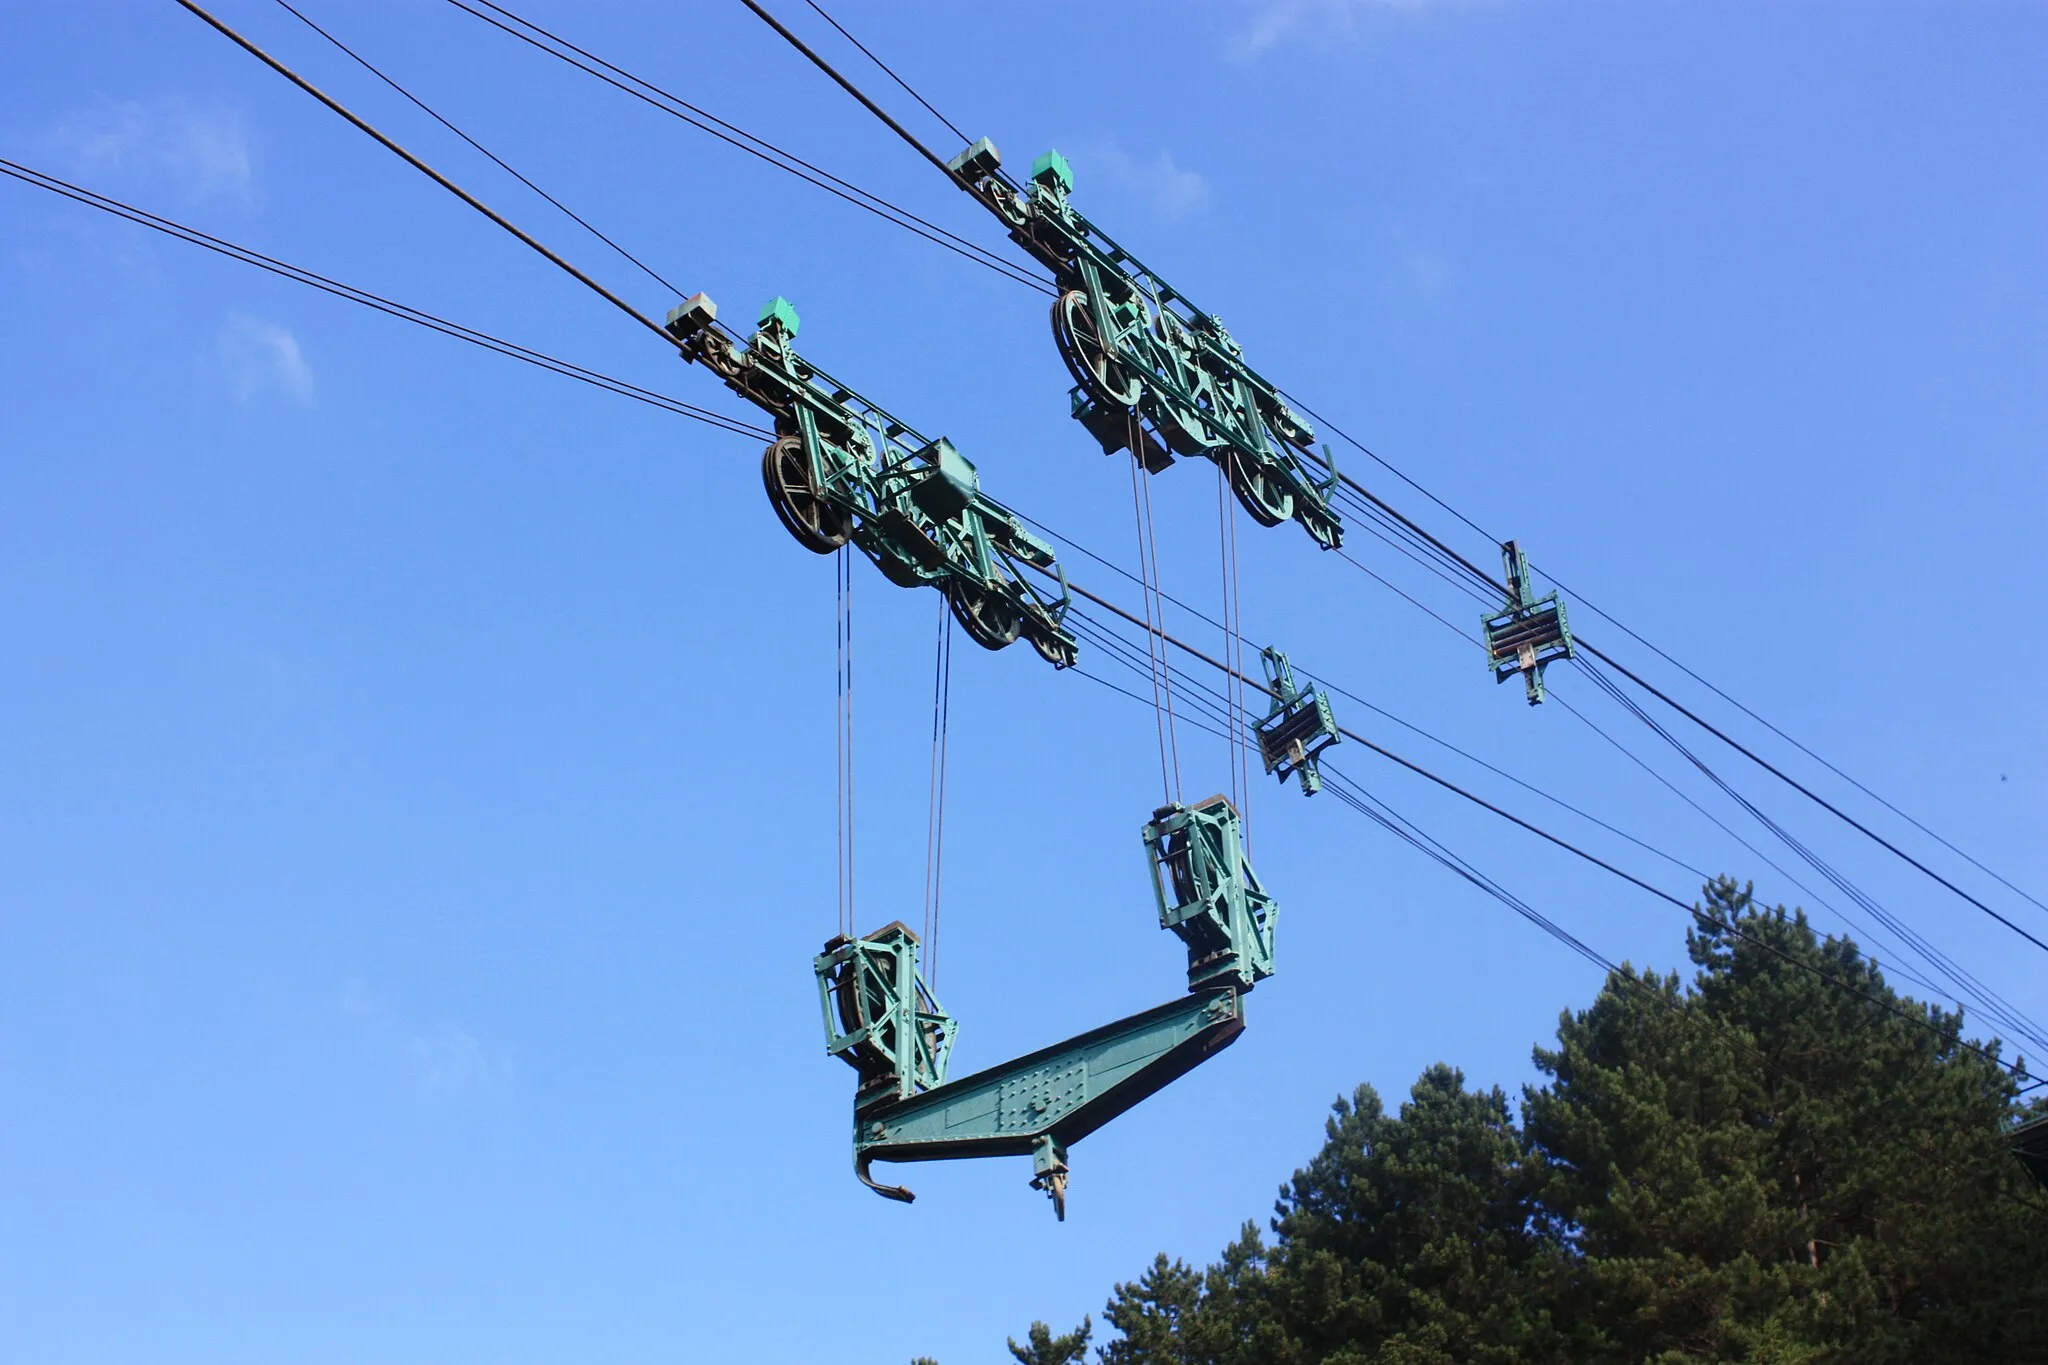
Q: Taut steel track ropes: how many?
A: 2